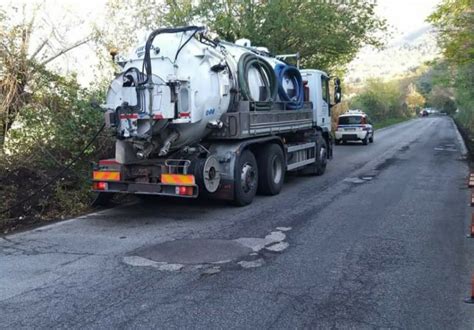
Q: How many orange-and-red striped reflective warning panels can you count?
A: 2